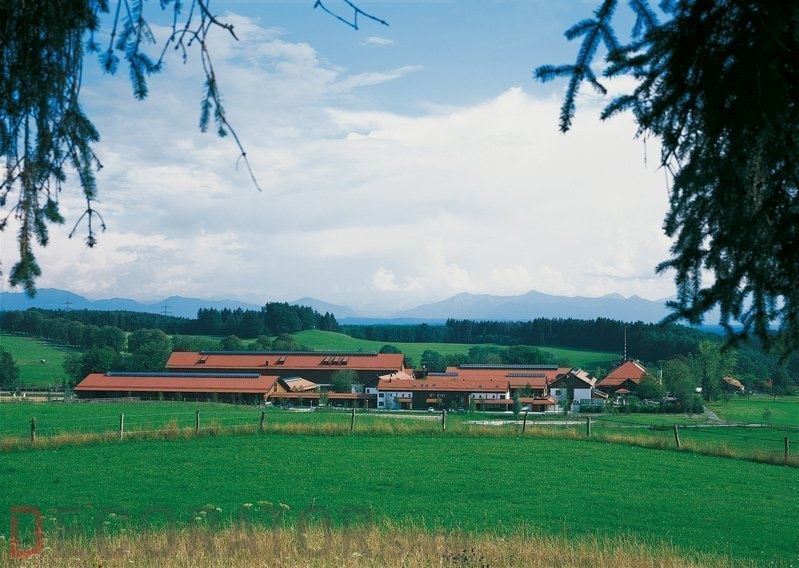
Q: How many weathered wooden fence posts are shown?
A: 10